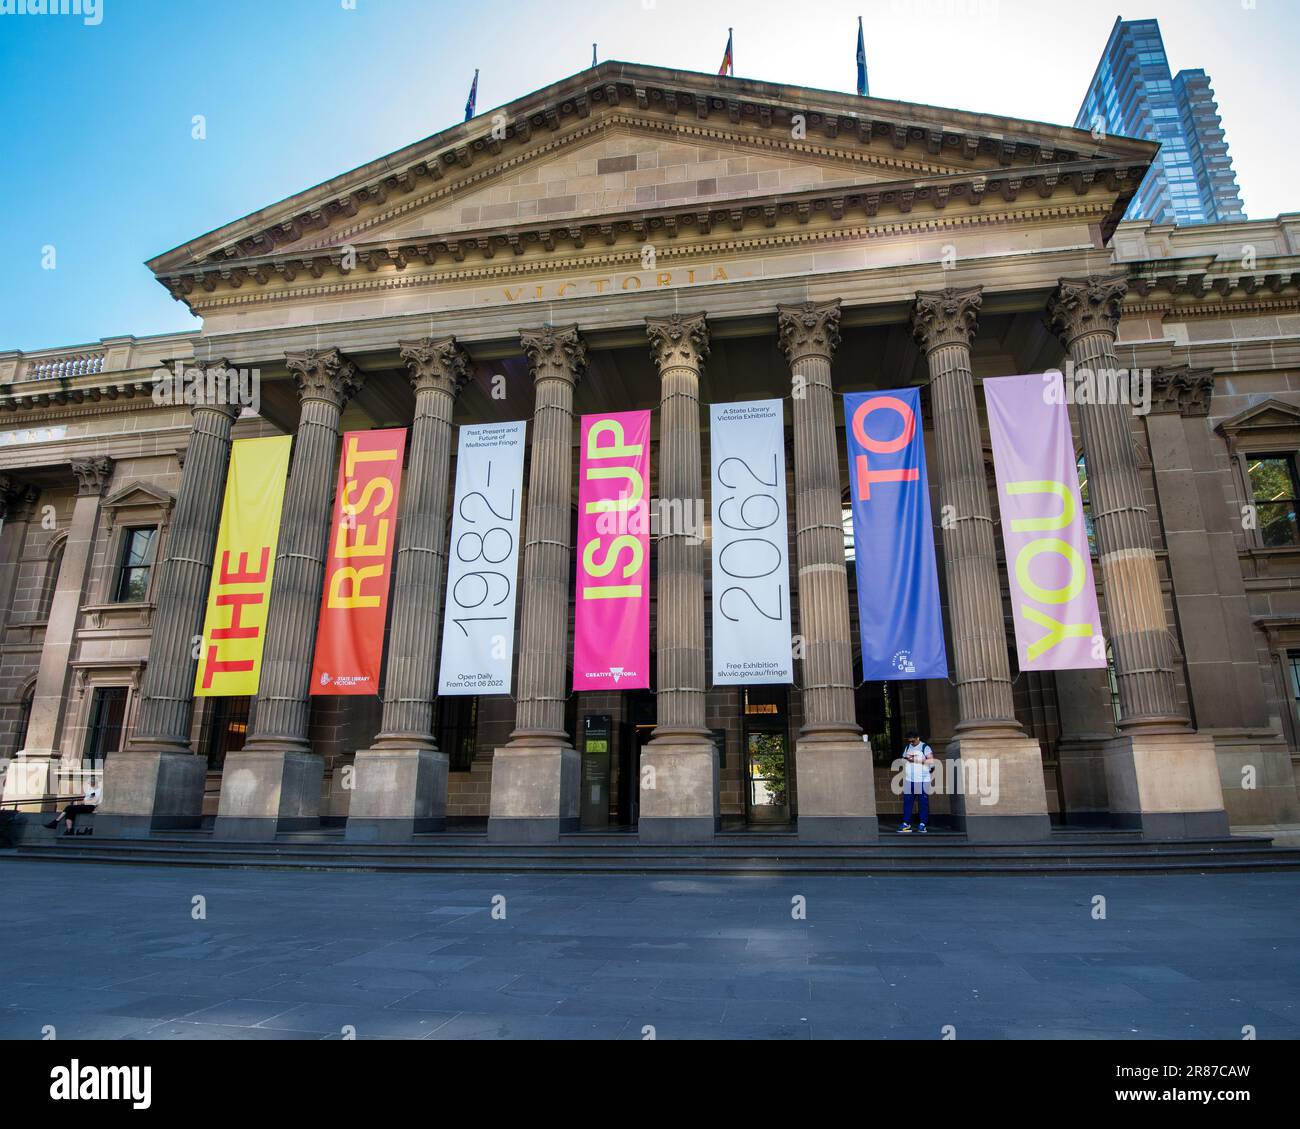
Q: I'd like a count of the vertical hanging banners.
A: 7